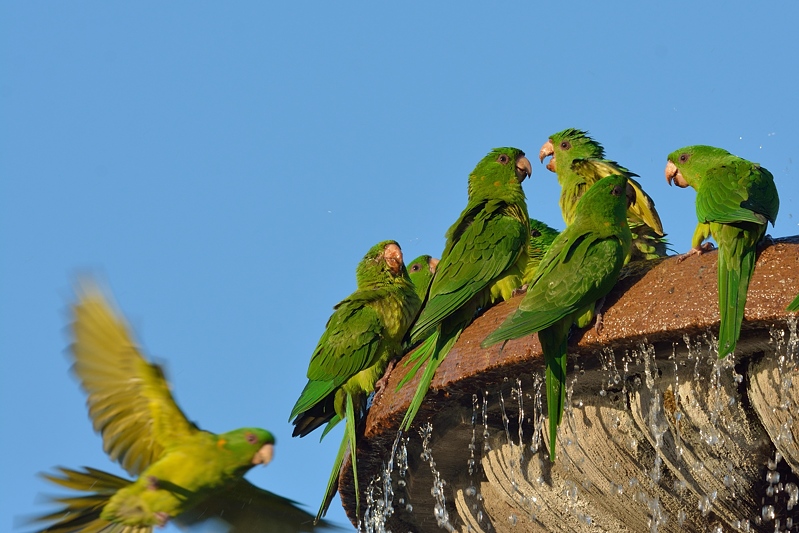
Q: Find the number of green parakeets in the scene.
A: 8